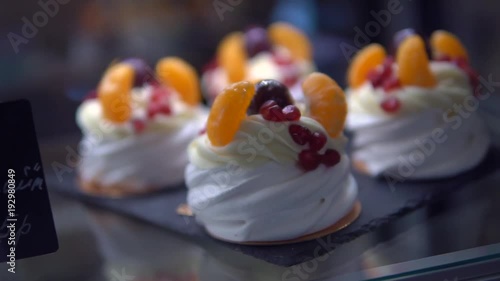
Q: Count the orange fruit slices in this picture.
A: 9